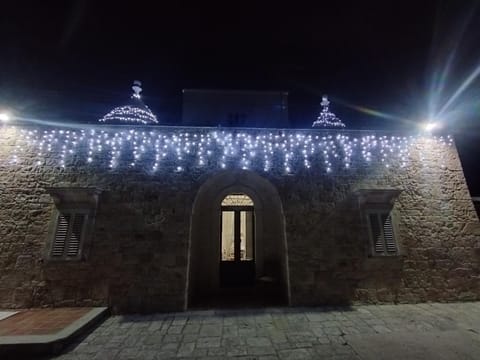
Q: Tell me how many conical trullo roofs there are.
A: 2